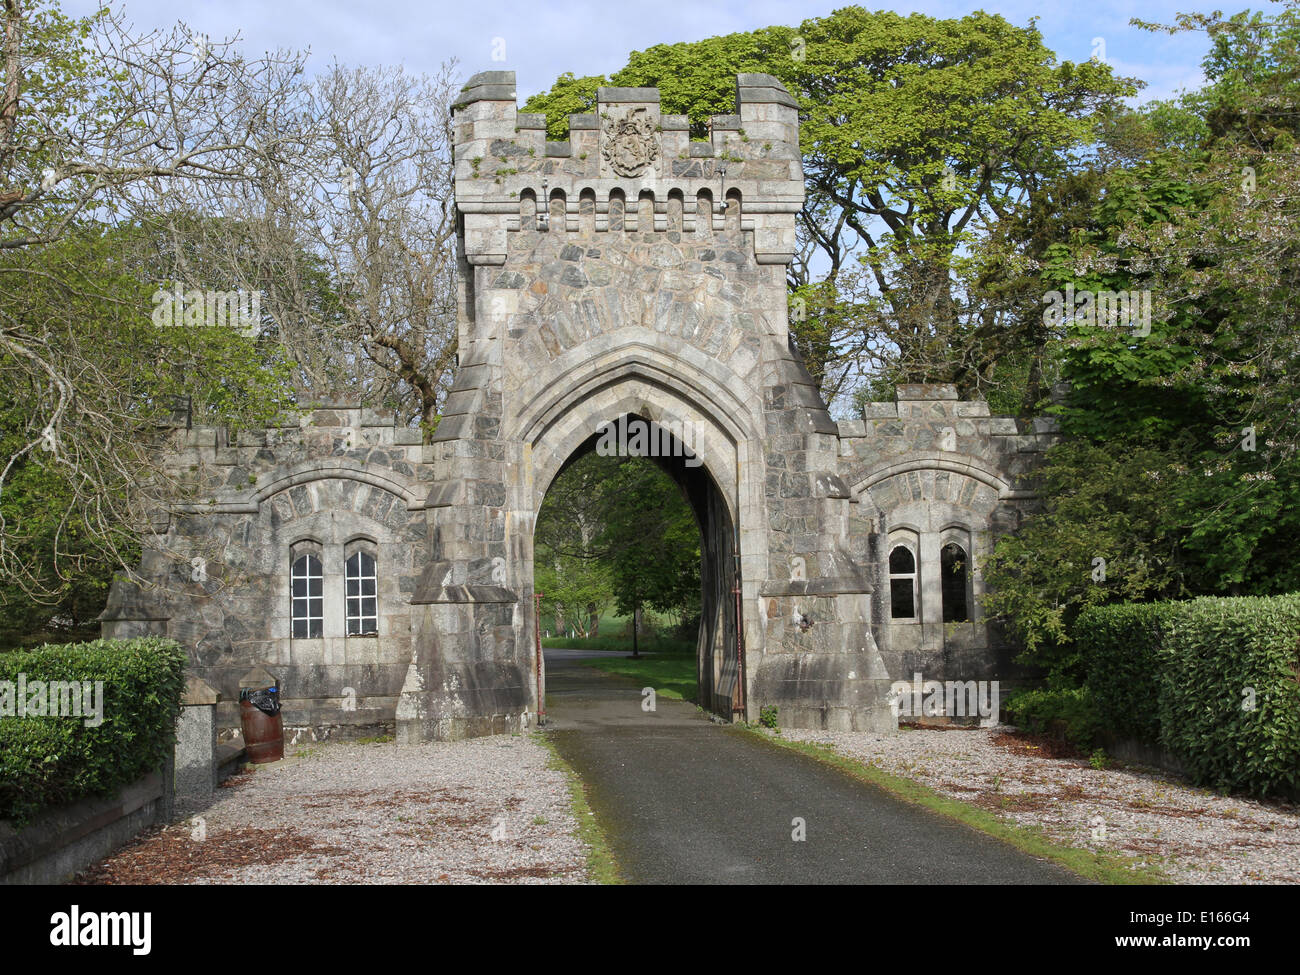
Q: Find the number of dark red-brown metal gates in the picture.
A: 2